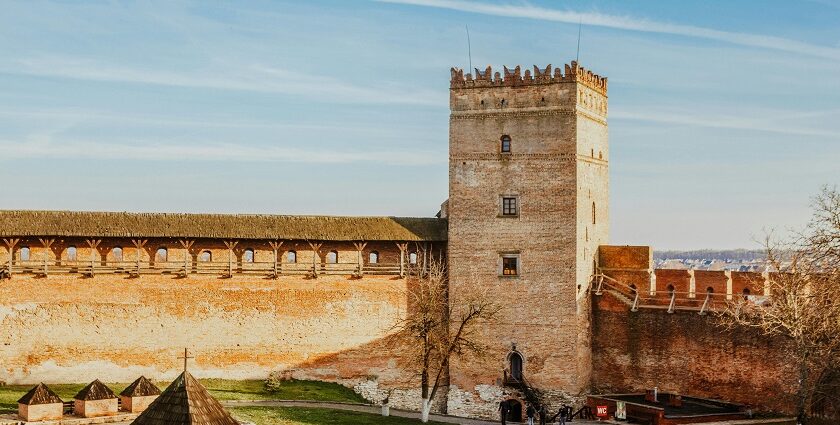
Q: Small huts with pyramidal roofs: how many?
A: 3